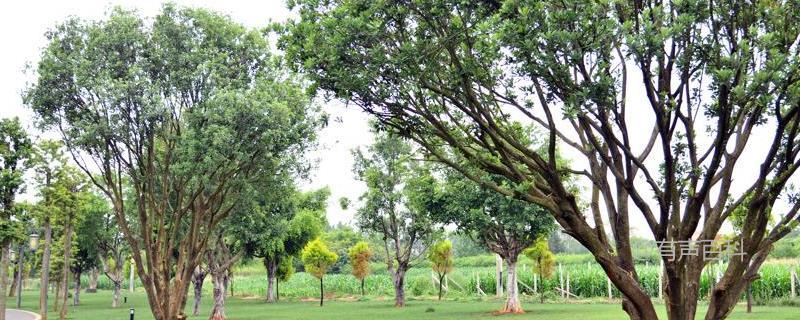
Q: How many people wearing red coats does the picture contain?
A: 0